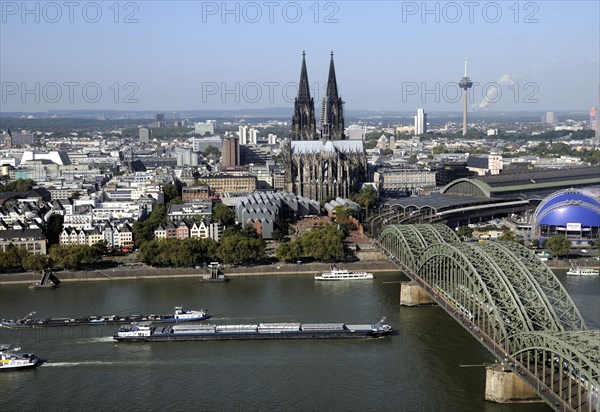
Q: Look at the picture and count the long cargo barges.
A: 2